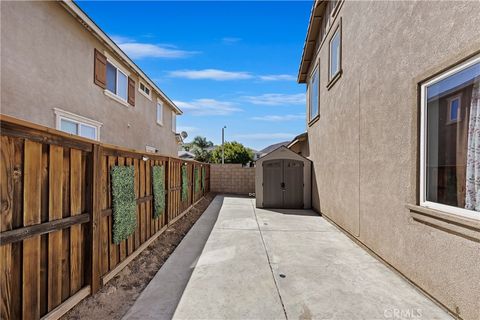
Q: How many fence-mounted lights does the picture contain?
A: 3